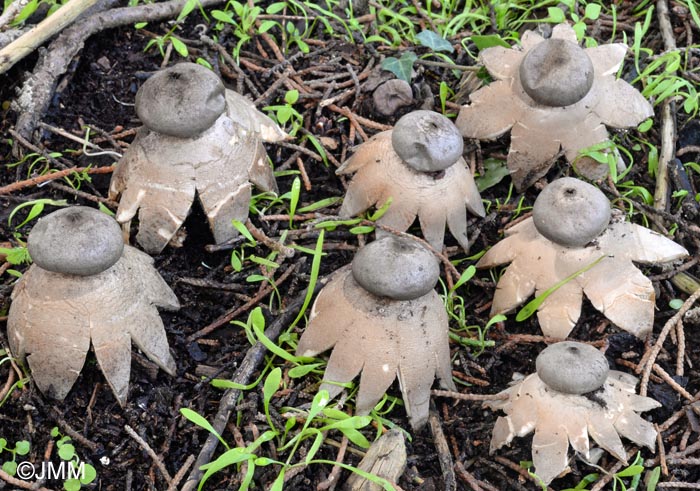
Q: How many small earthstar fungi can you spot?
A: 7